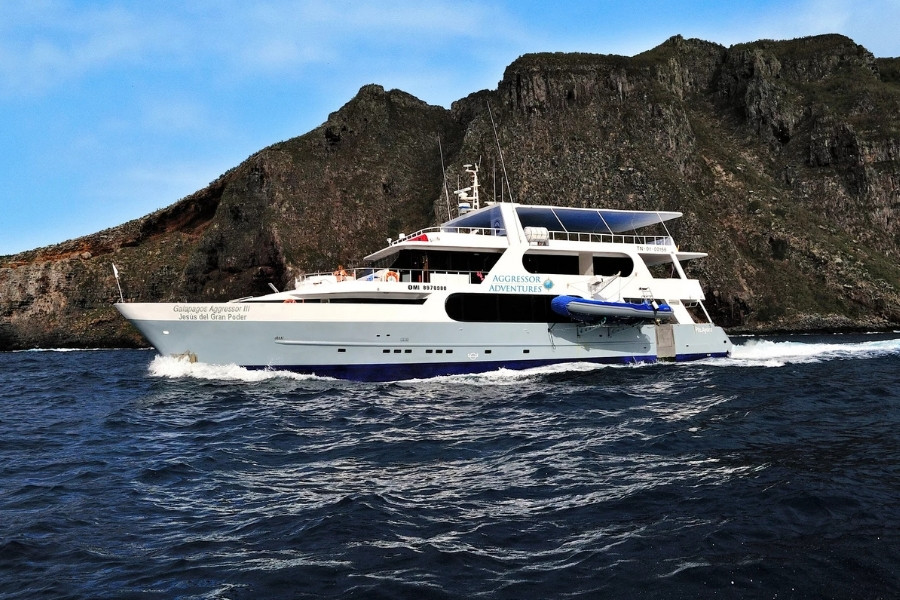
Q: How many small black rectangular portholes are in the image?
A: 9